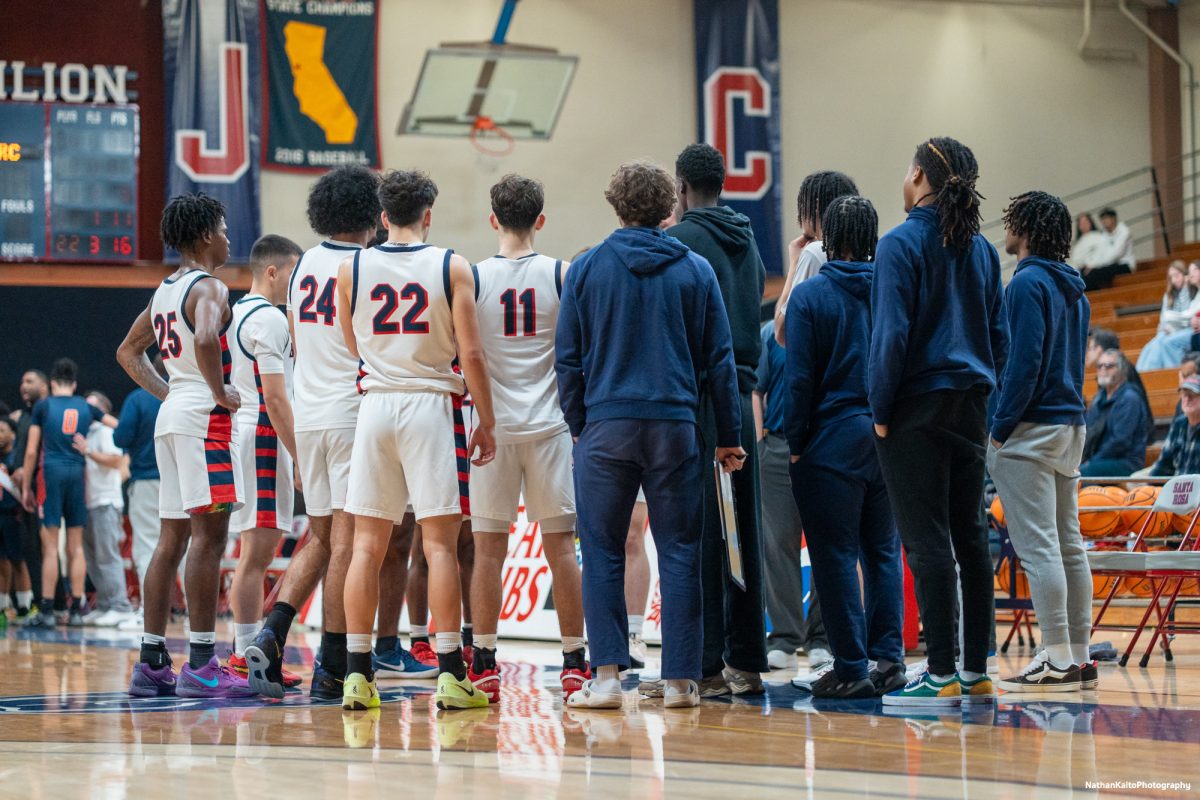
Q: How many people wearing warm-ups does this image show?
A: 5